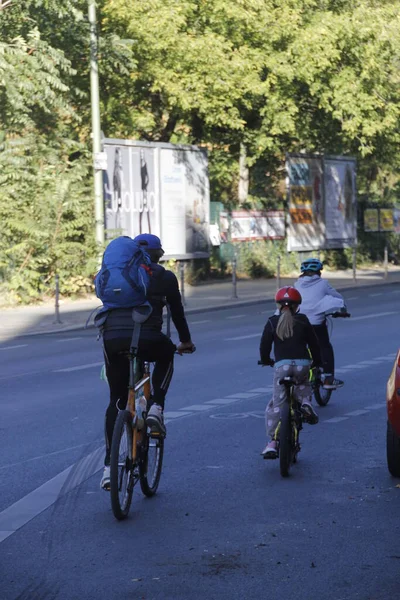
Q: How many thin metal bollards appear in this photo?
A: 6